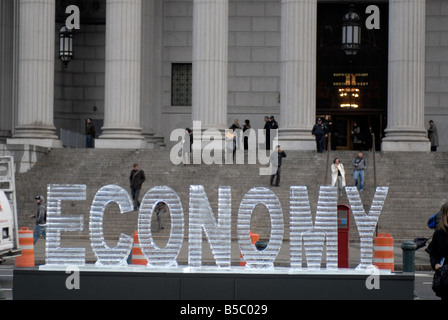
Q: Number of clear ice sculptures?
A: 7